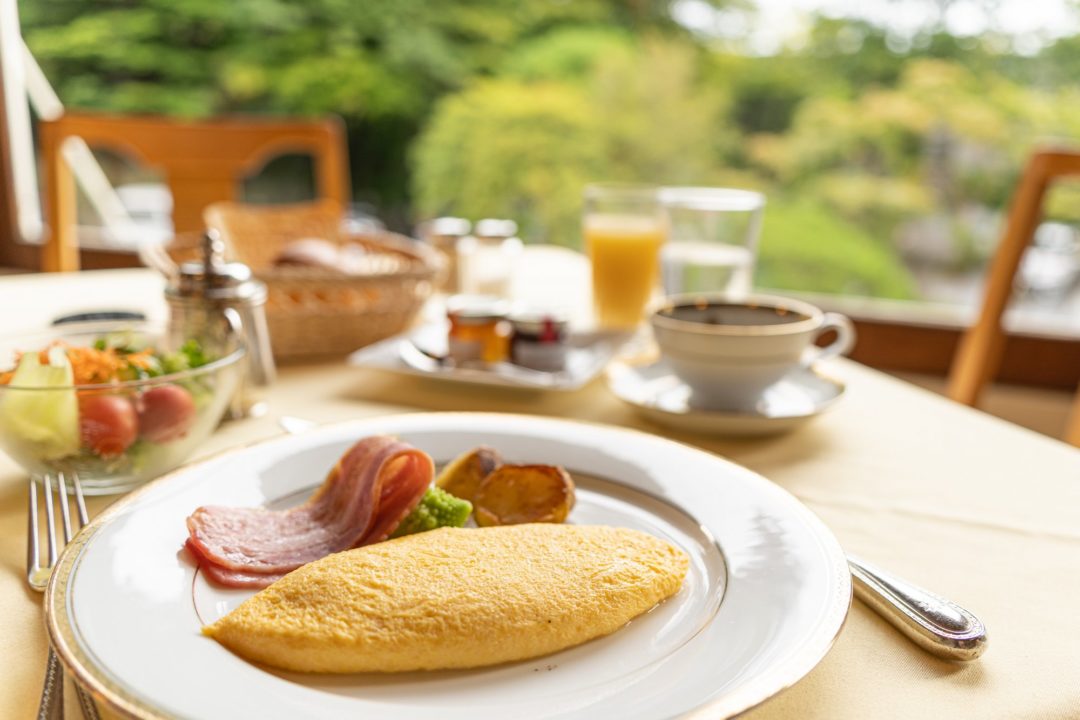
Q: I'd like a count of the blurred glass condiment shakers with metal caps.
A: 2